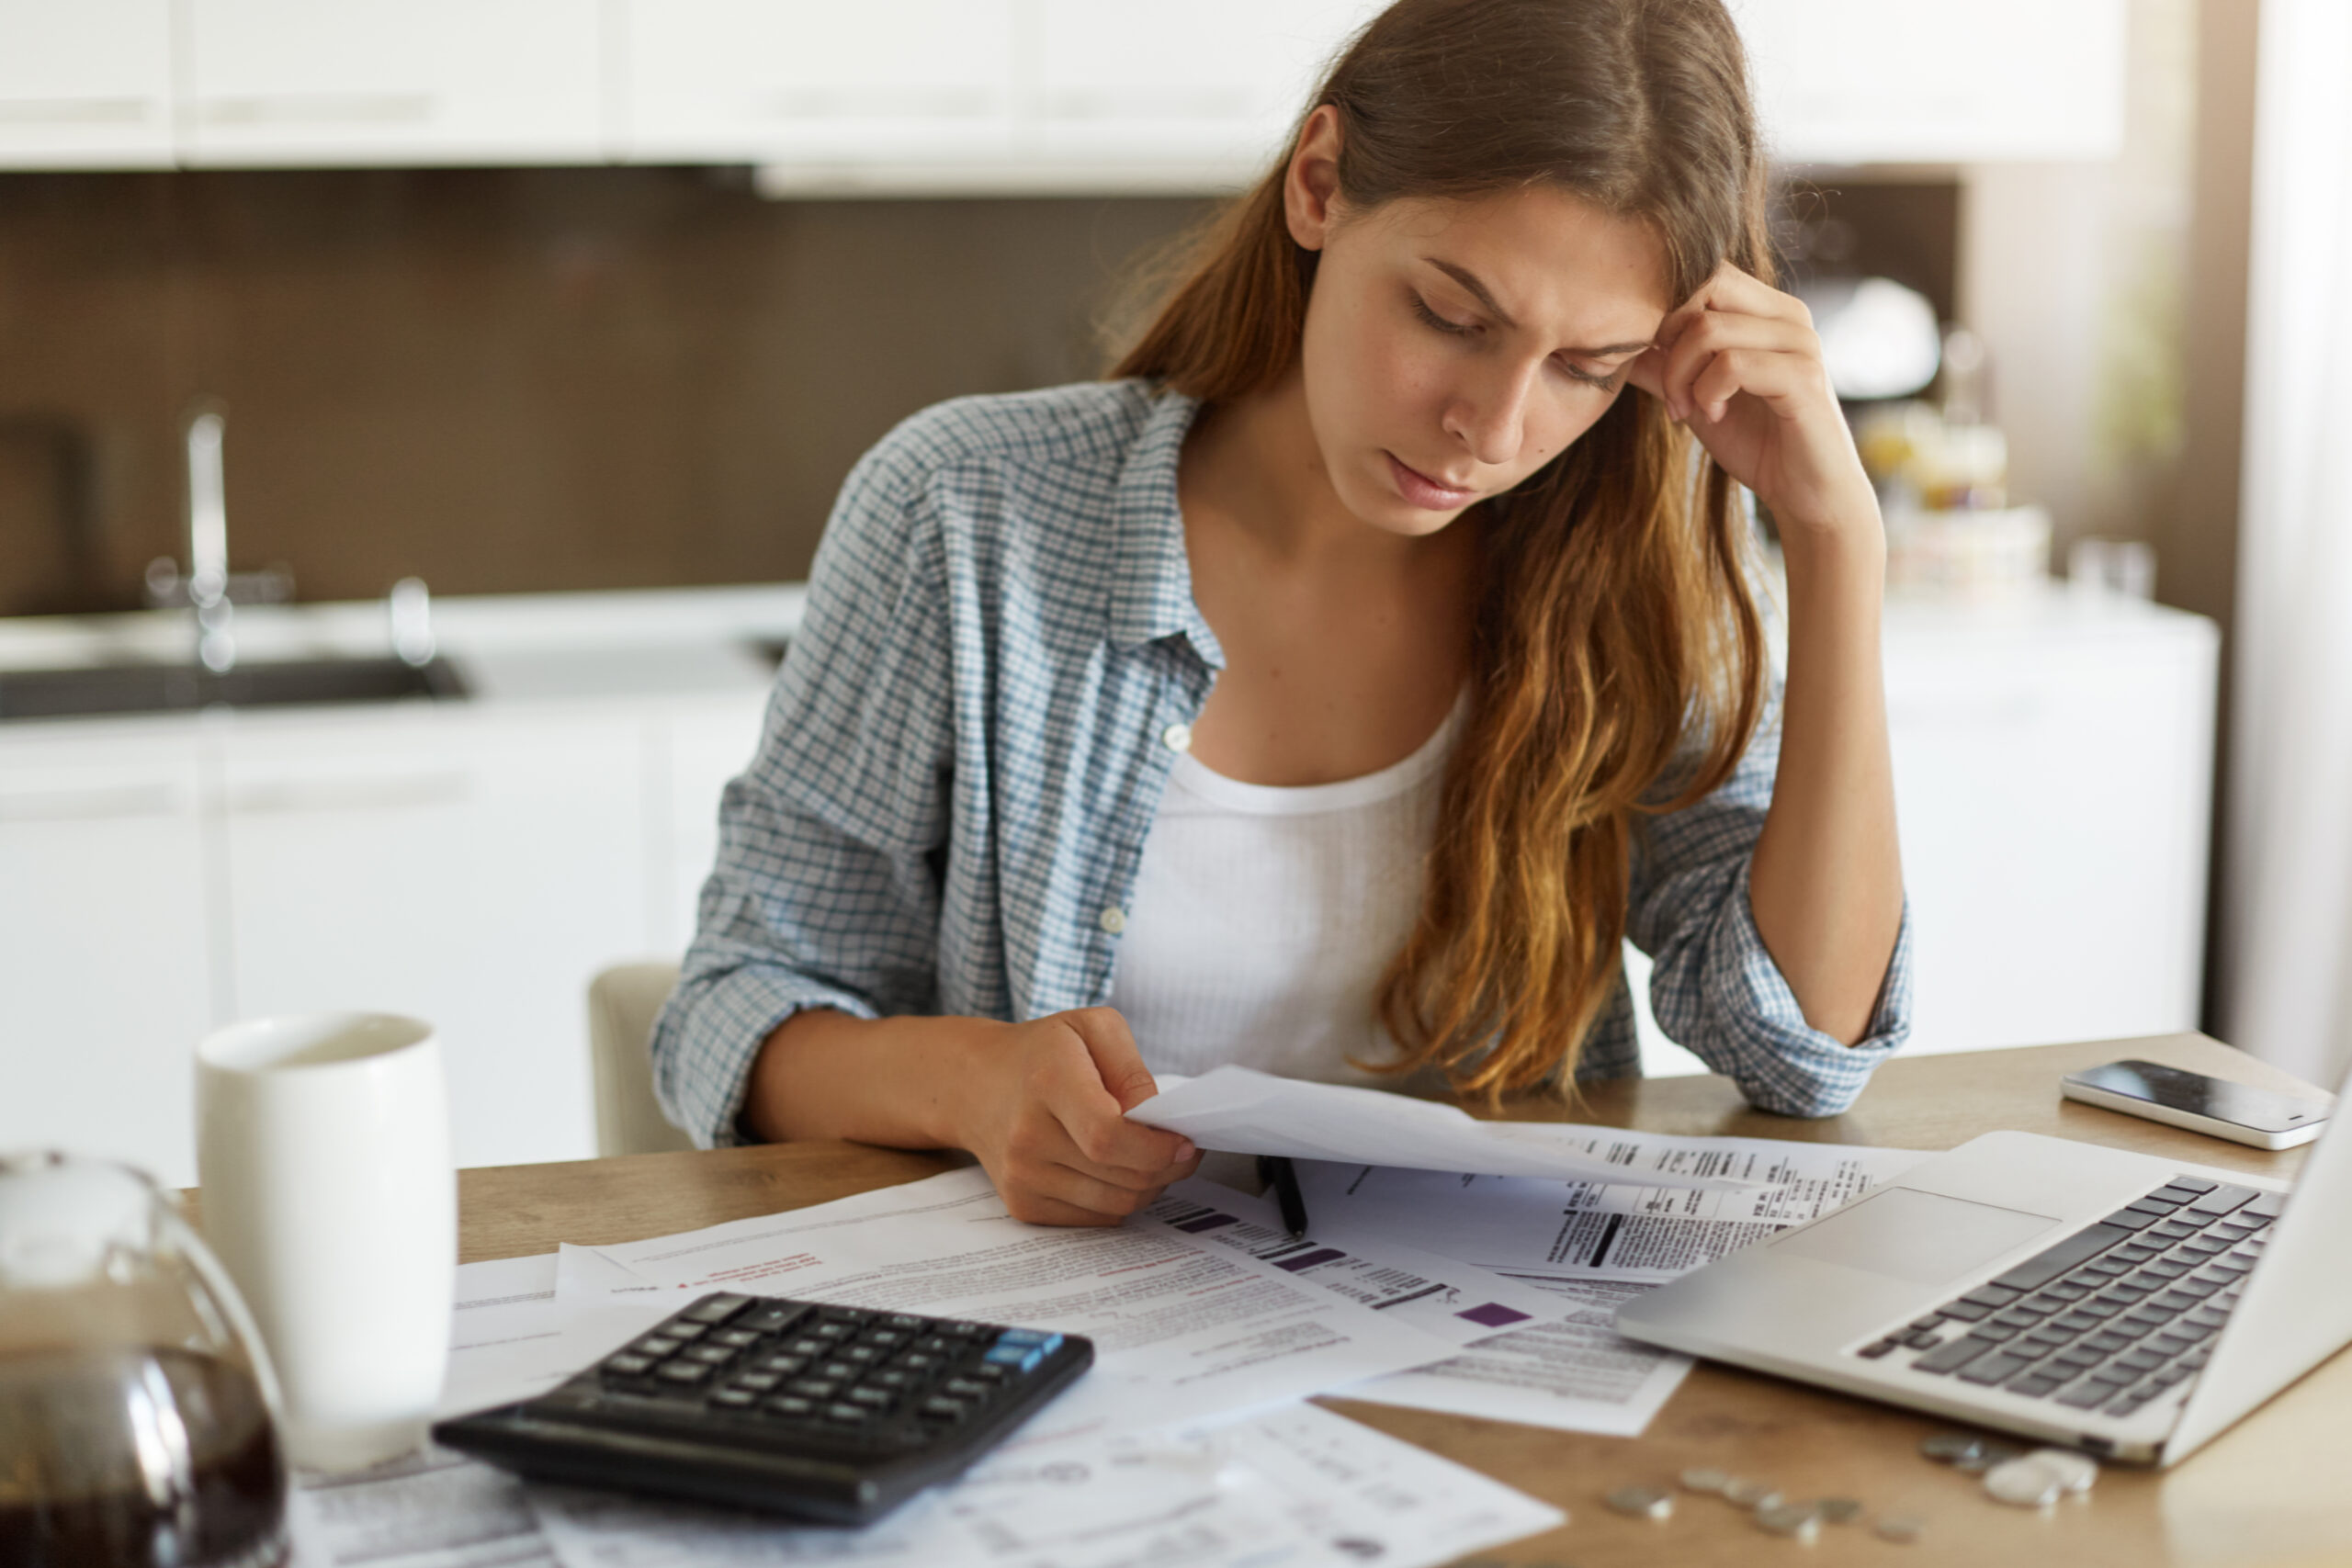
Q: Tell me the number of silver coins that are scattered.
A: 10